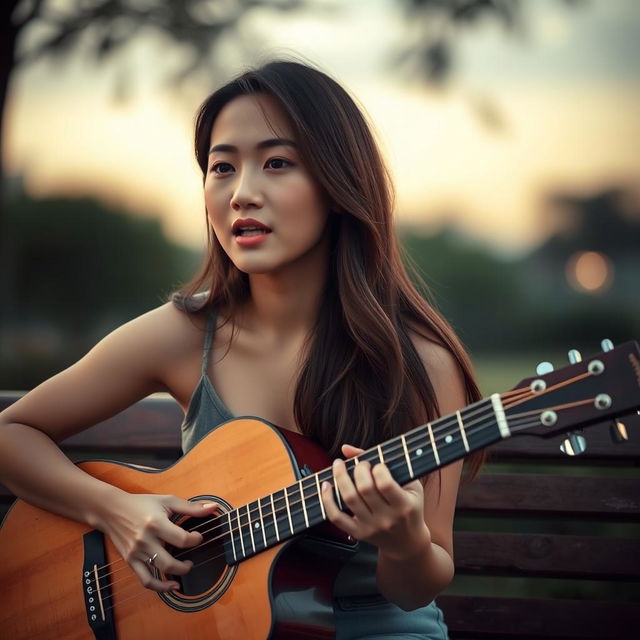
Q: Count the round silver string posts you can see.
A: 4